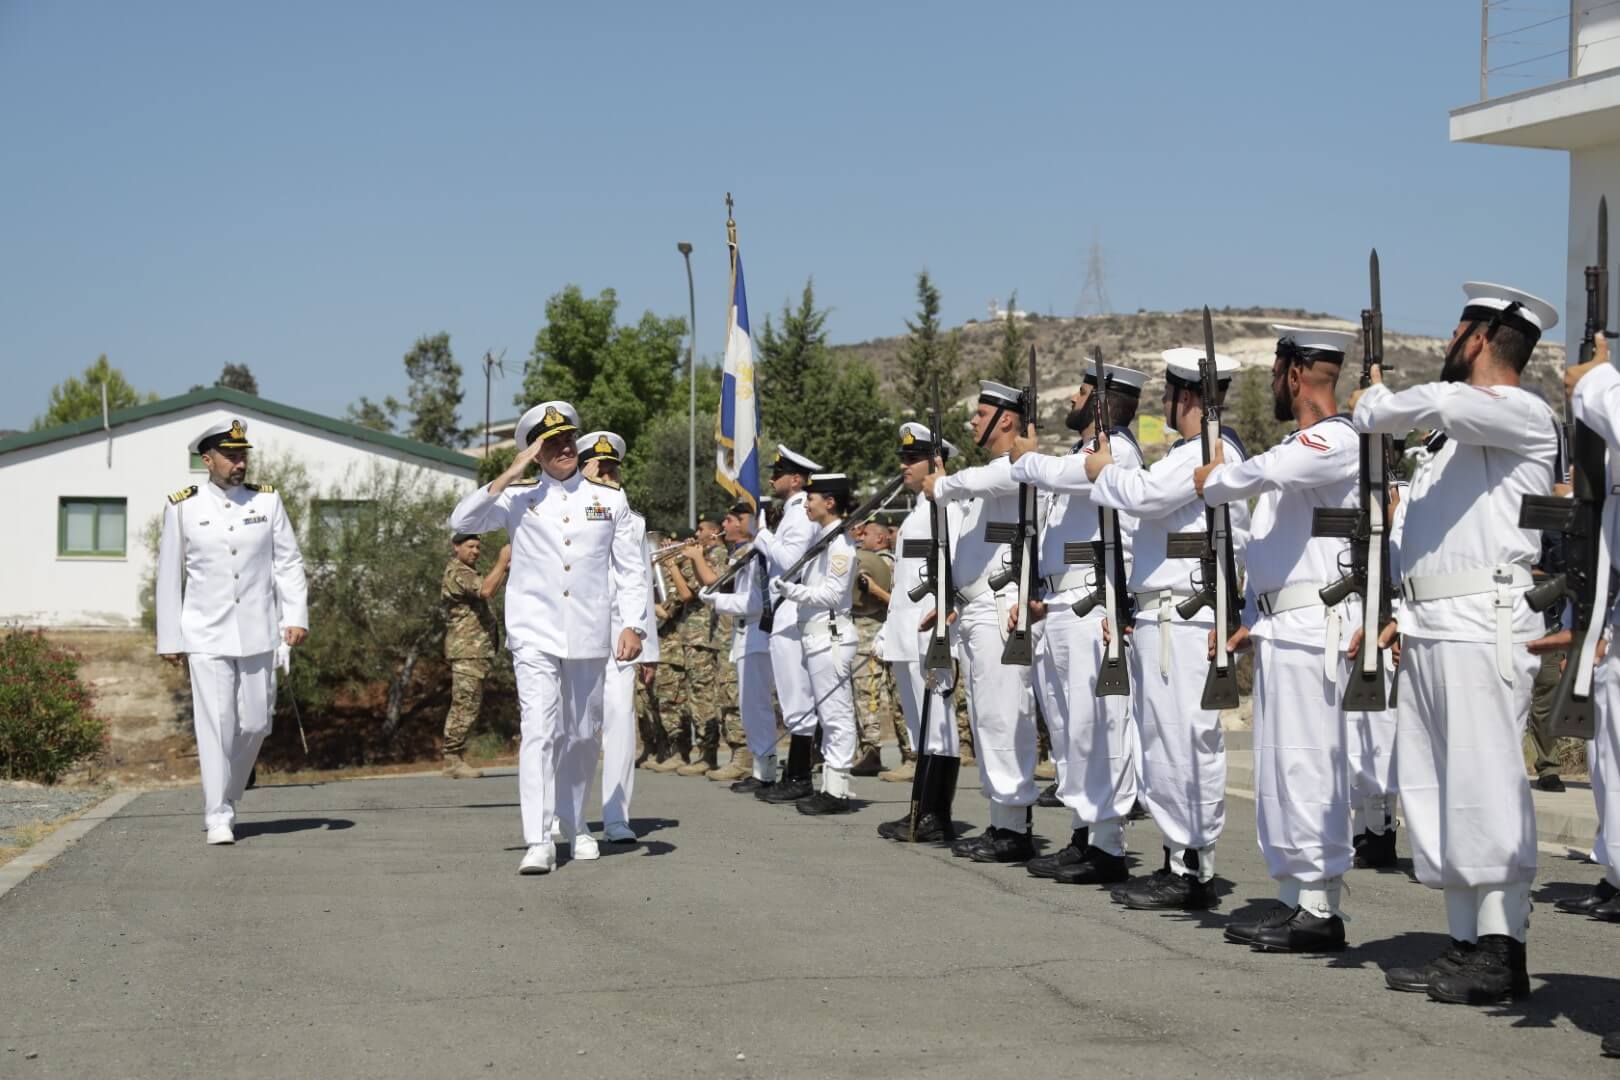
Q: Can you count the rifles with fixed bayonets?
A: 6